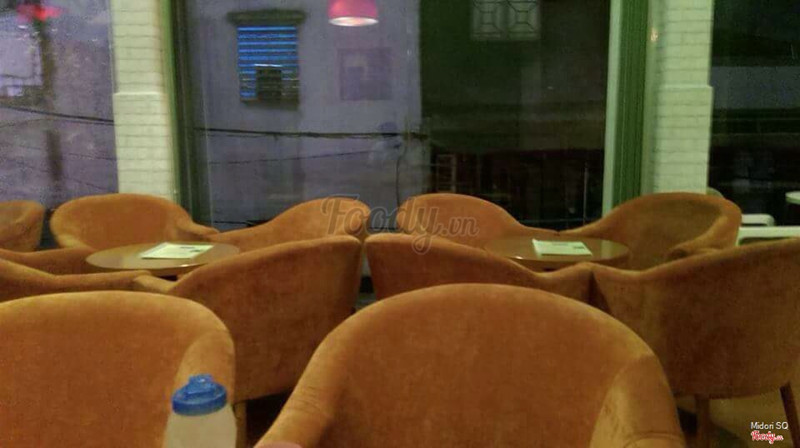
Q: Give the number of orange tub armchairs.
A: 11